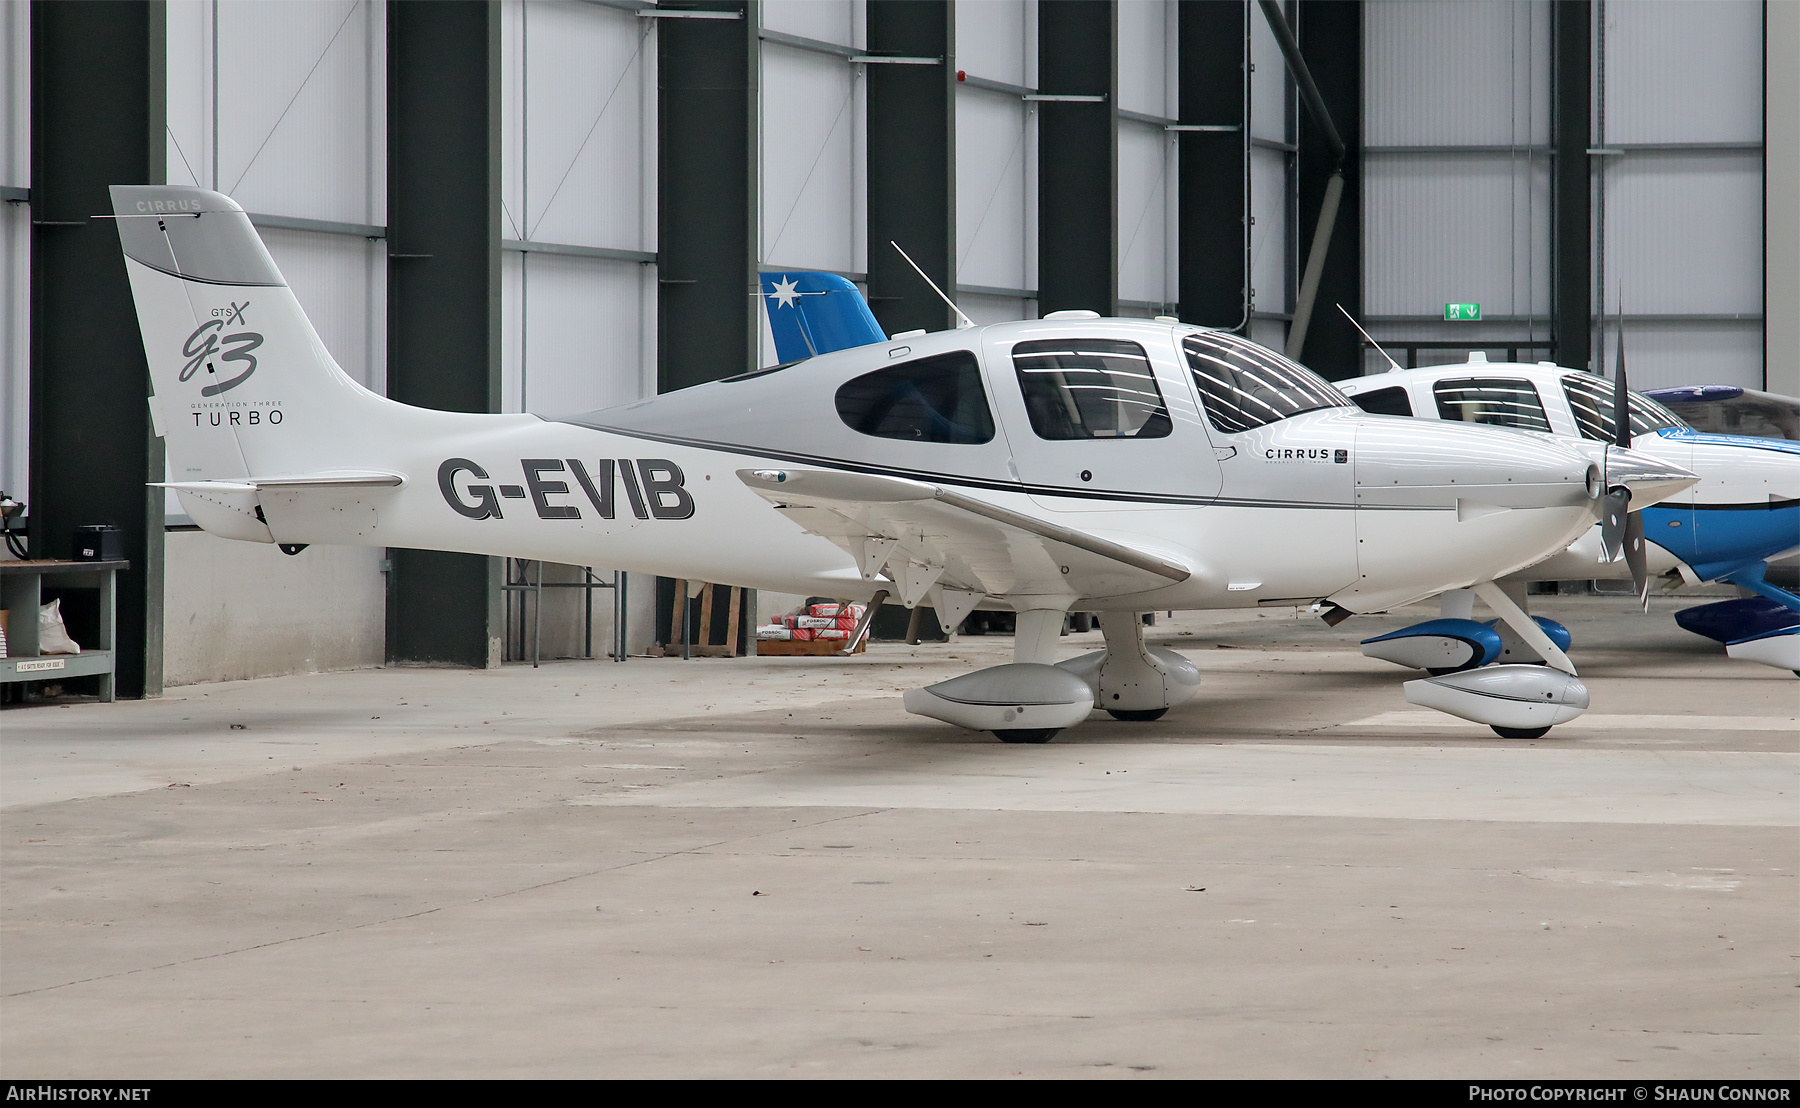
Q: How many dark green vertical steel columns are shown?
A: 8